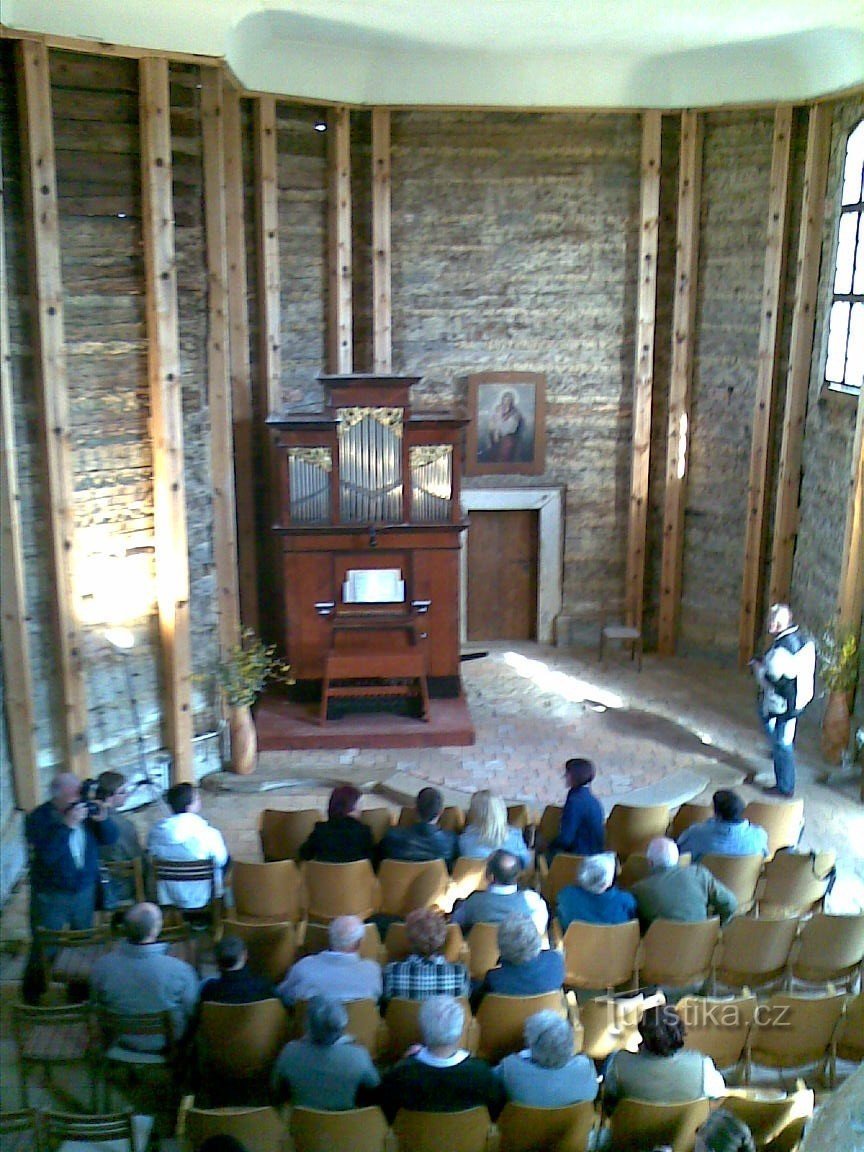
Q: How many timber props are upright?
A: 13